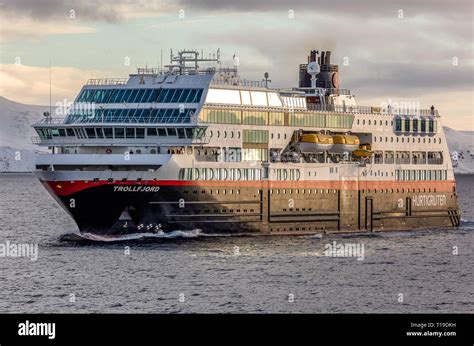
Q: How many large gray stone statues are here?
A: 0